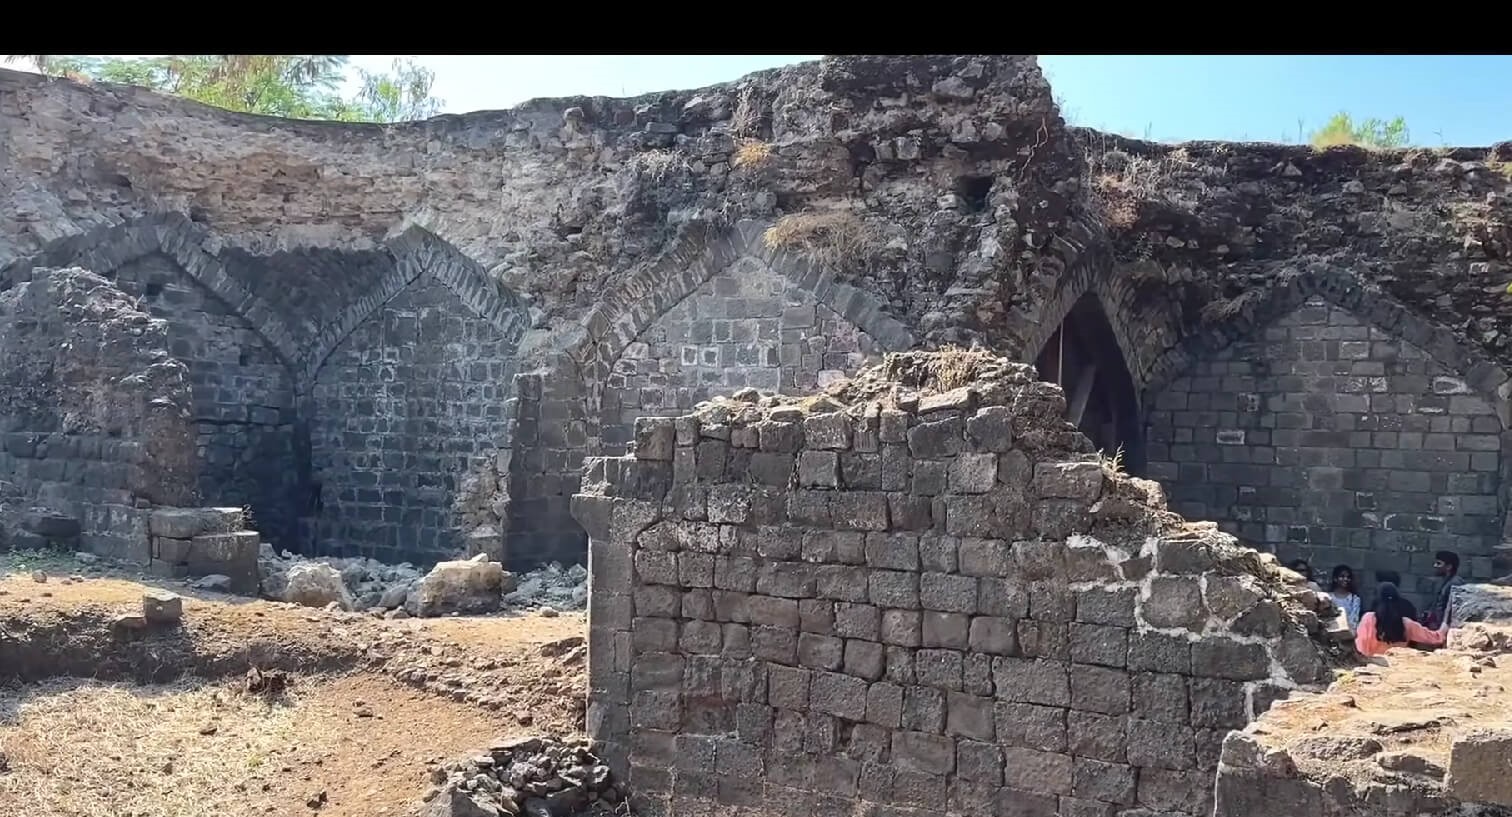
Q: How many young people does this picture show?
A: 5